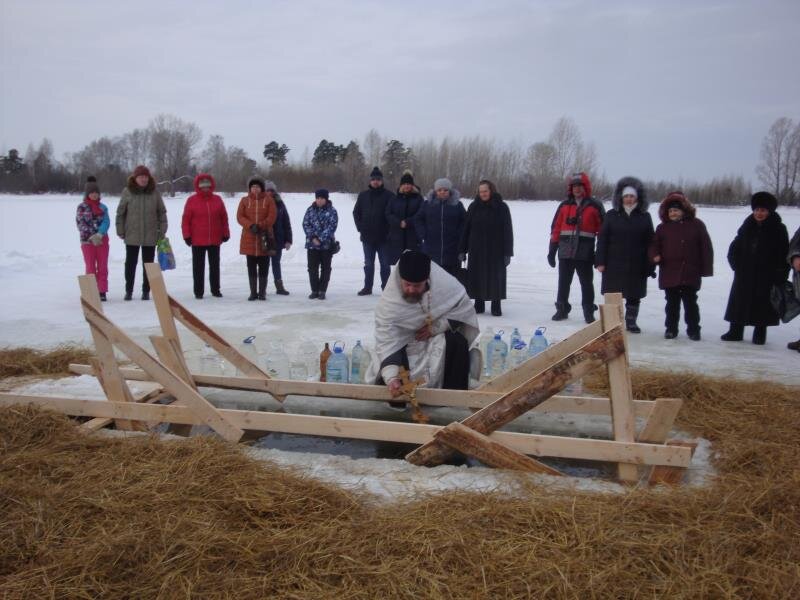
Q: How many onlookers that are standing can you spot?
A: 15